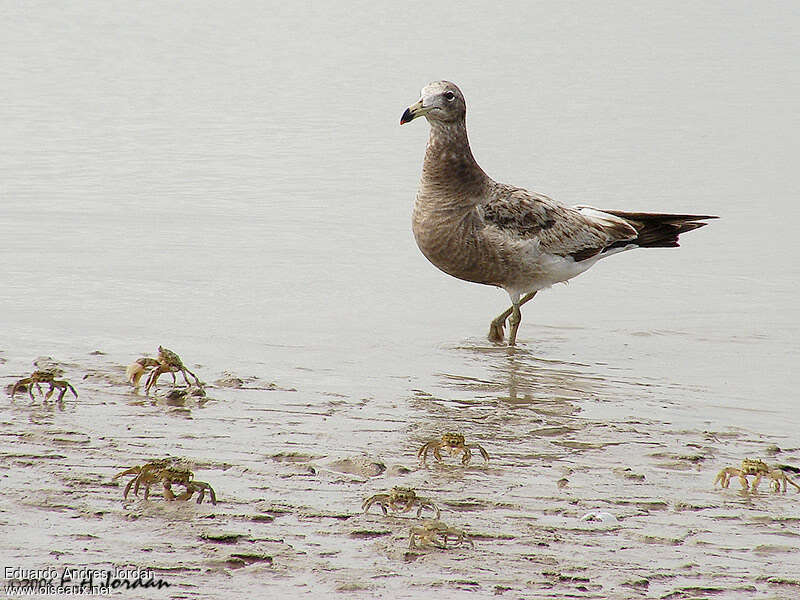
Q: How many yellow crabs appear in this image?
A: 7